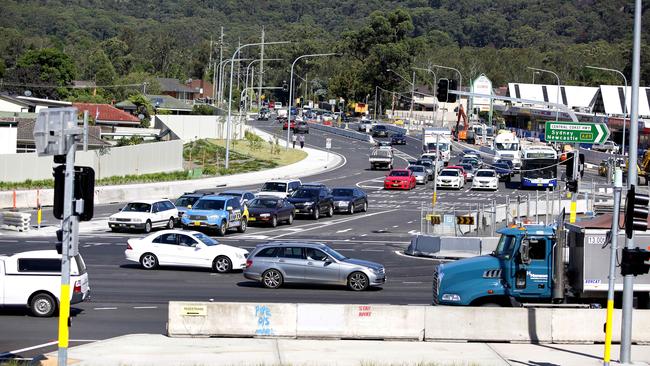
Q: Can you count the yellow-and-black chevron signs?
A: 2